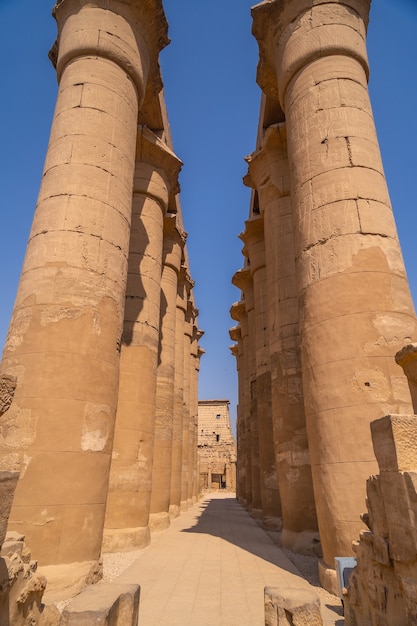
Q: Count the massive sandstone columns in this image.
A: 14